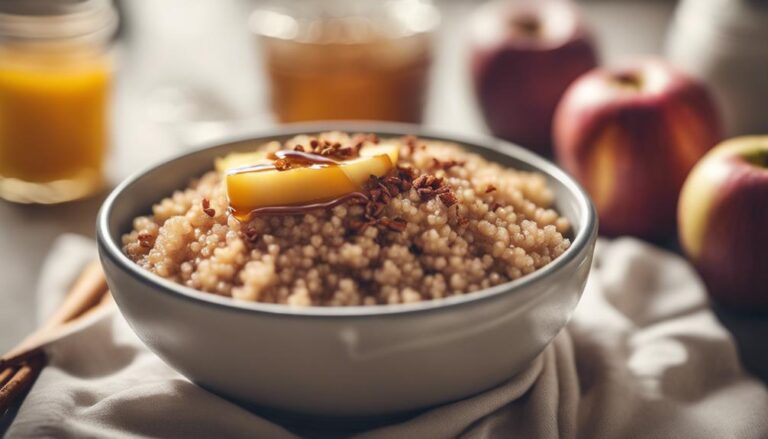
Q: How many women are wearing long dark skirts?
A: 0